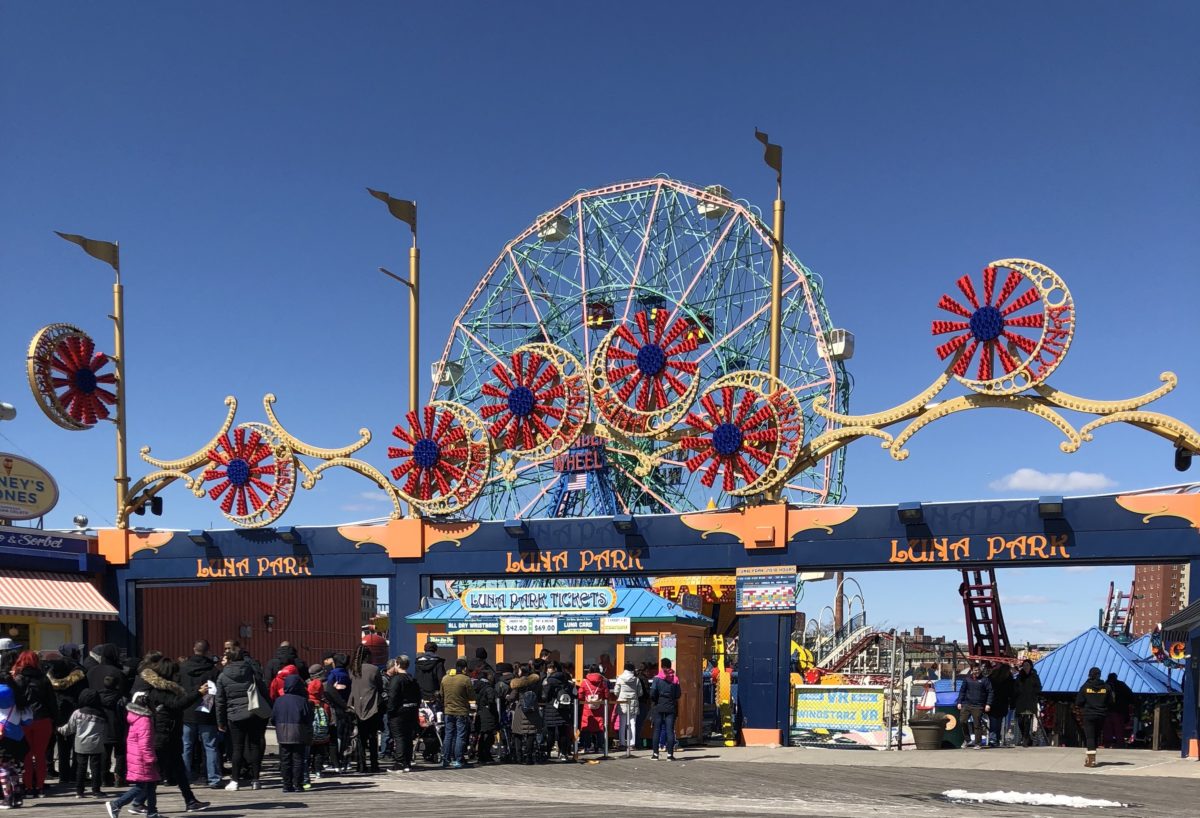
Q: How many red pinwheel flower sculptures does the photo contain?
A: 7